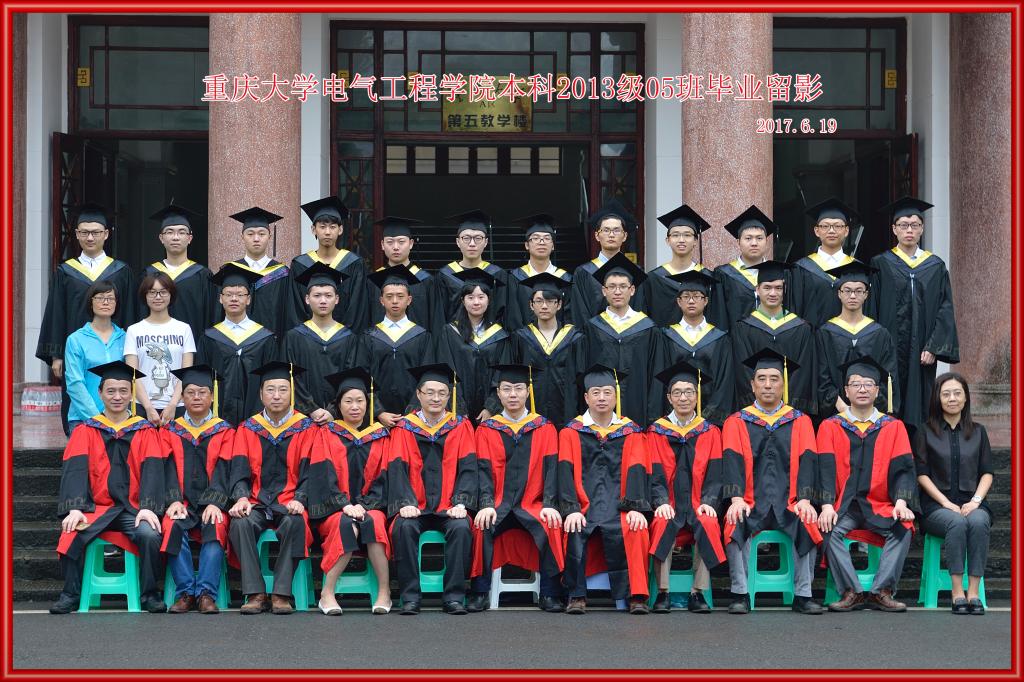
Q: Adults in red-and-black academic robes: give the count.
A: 10